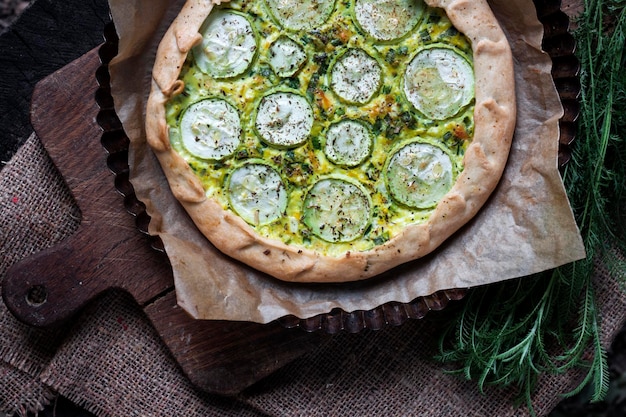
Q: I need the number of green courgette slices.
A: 12